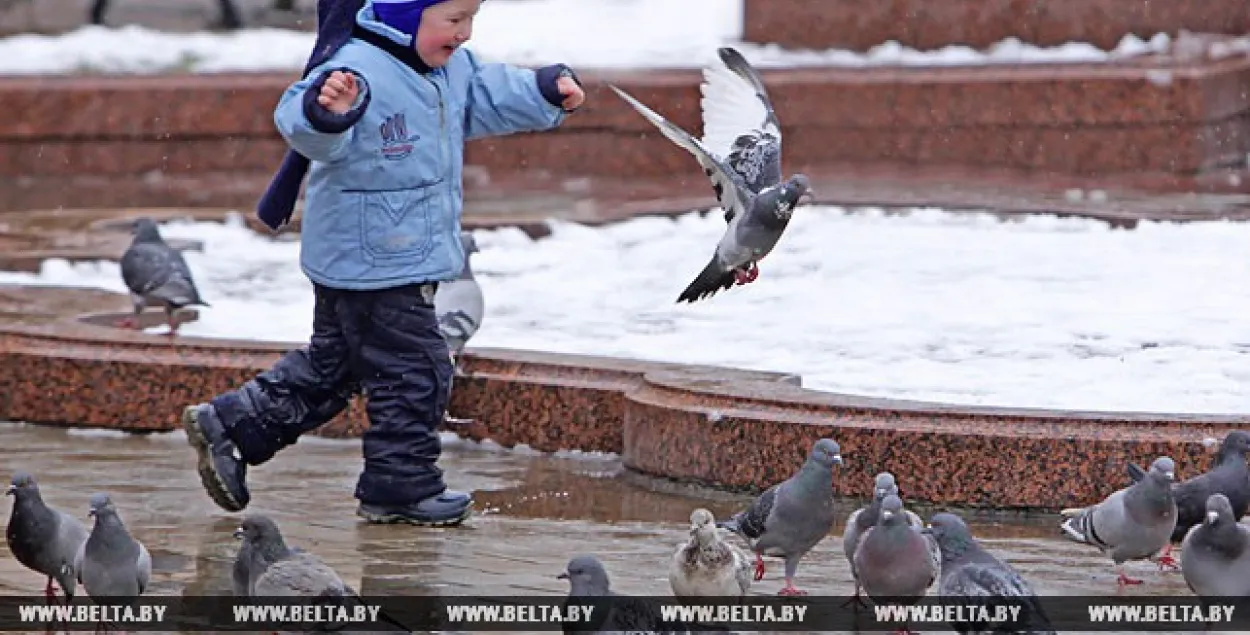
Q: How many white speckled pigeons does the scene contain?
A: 1